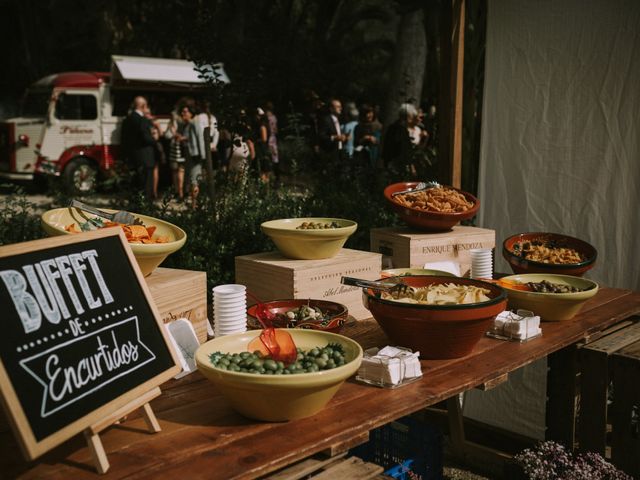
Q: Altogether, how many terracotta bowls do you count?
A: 4